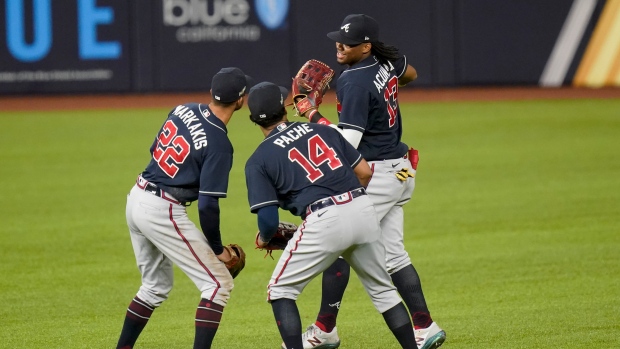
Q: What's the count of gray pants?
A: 3